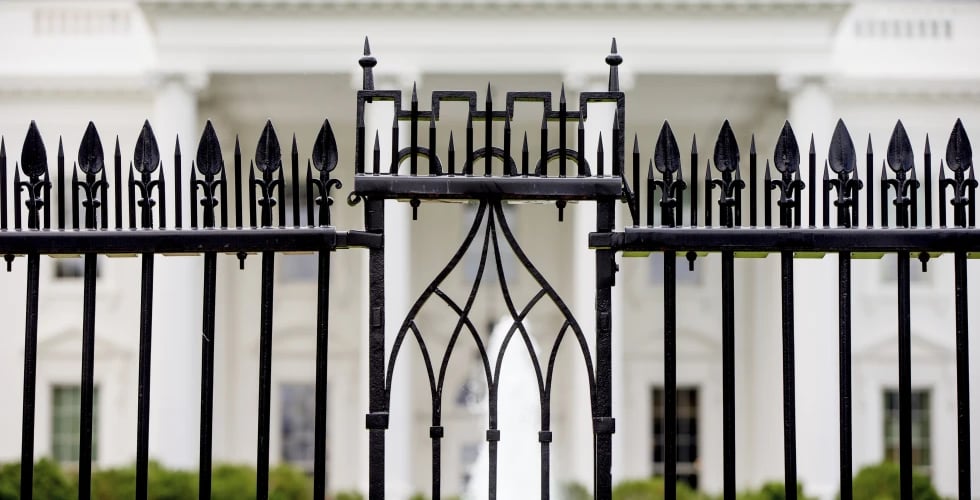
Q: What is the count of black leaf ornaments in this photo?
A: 12